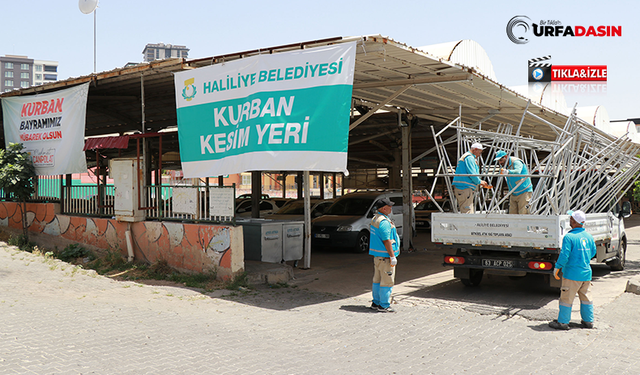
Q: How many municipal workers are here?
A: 4